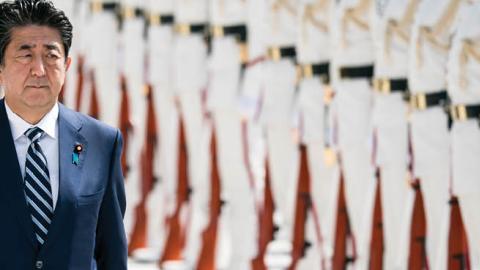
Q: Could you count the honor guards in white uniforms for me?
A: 11